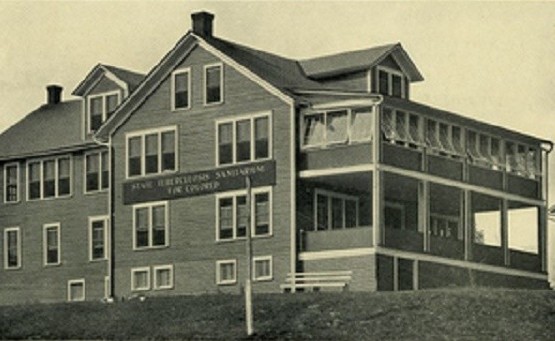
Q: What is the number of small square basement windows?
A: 5